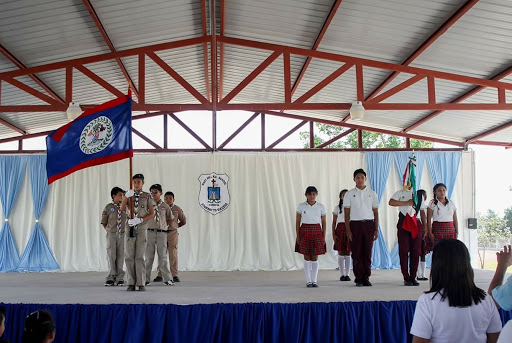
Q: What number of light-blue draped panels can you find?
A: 5